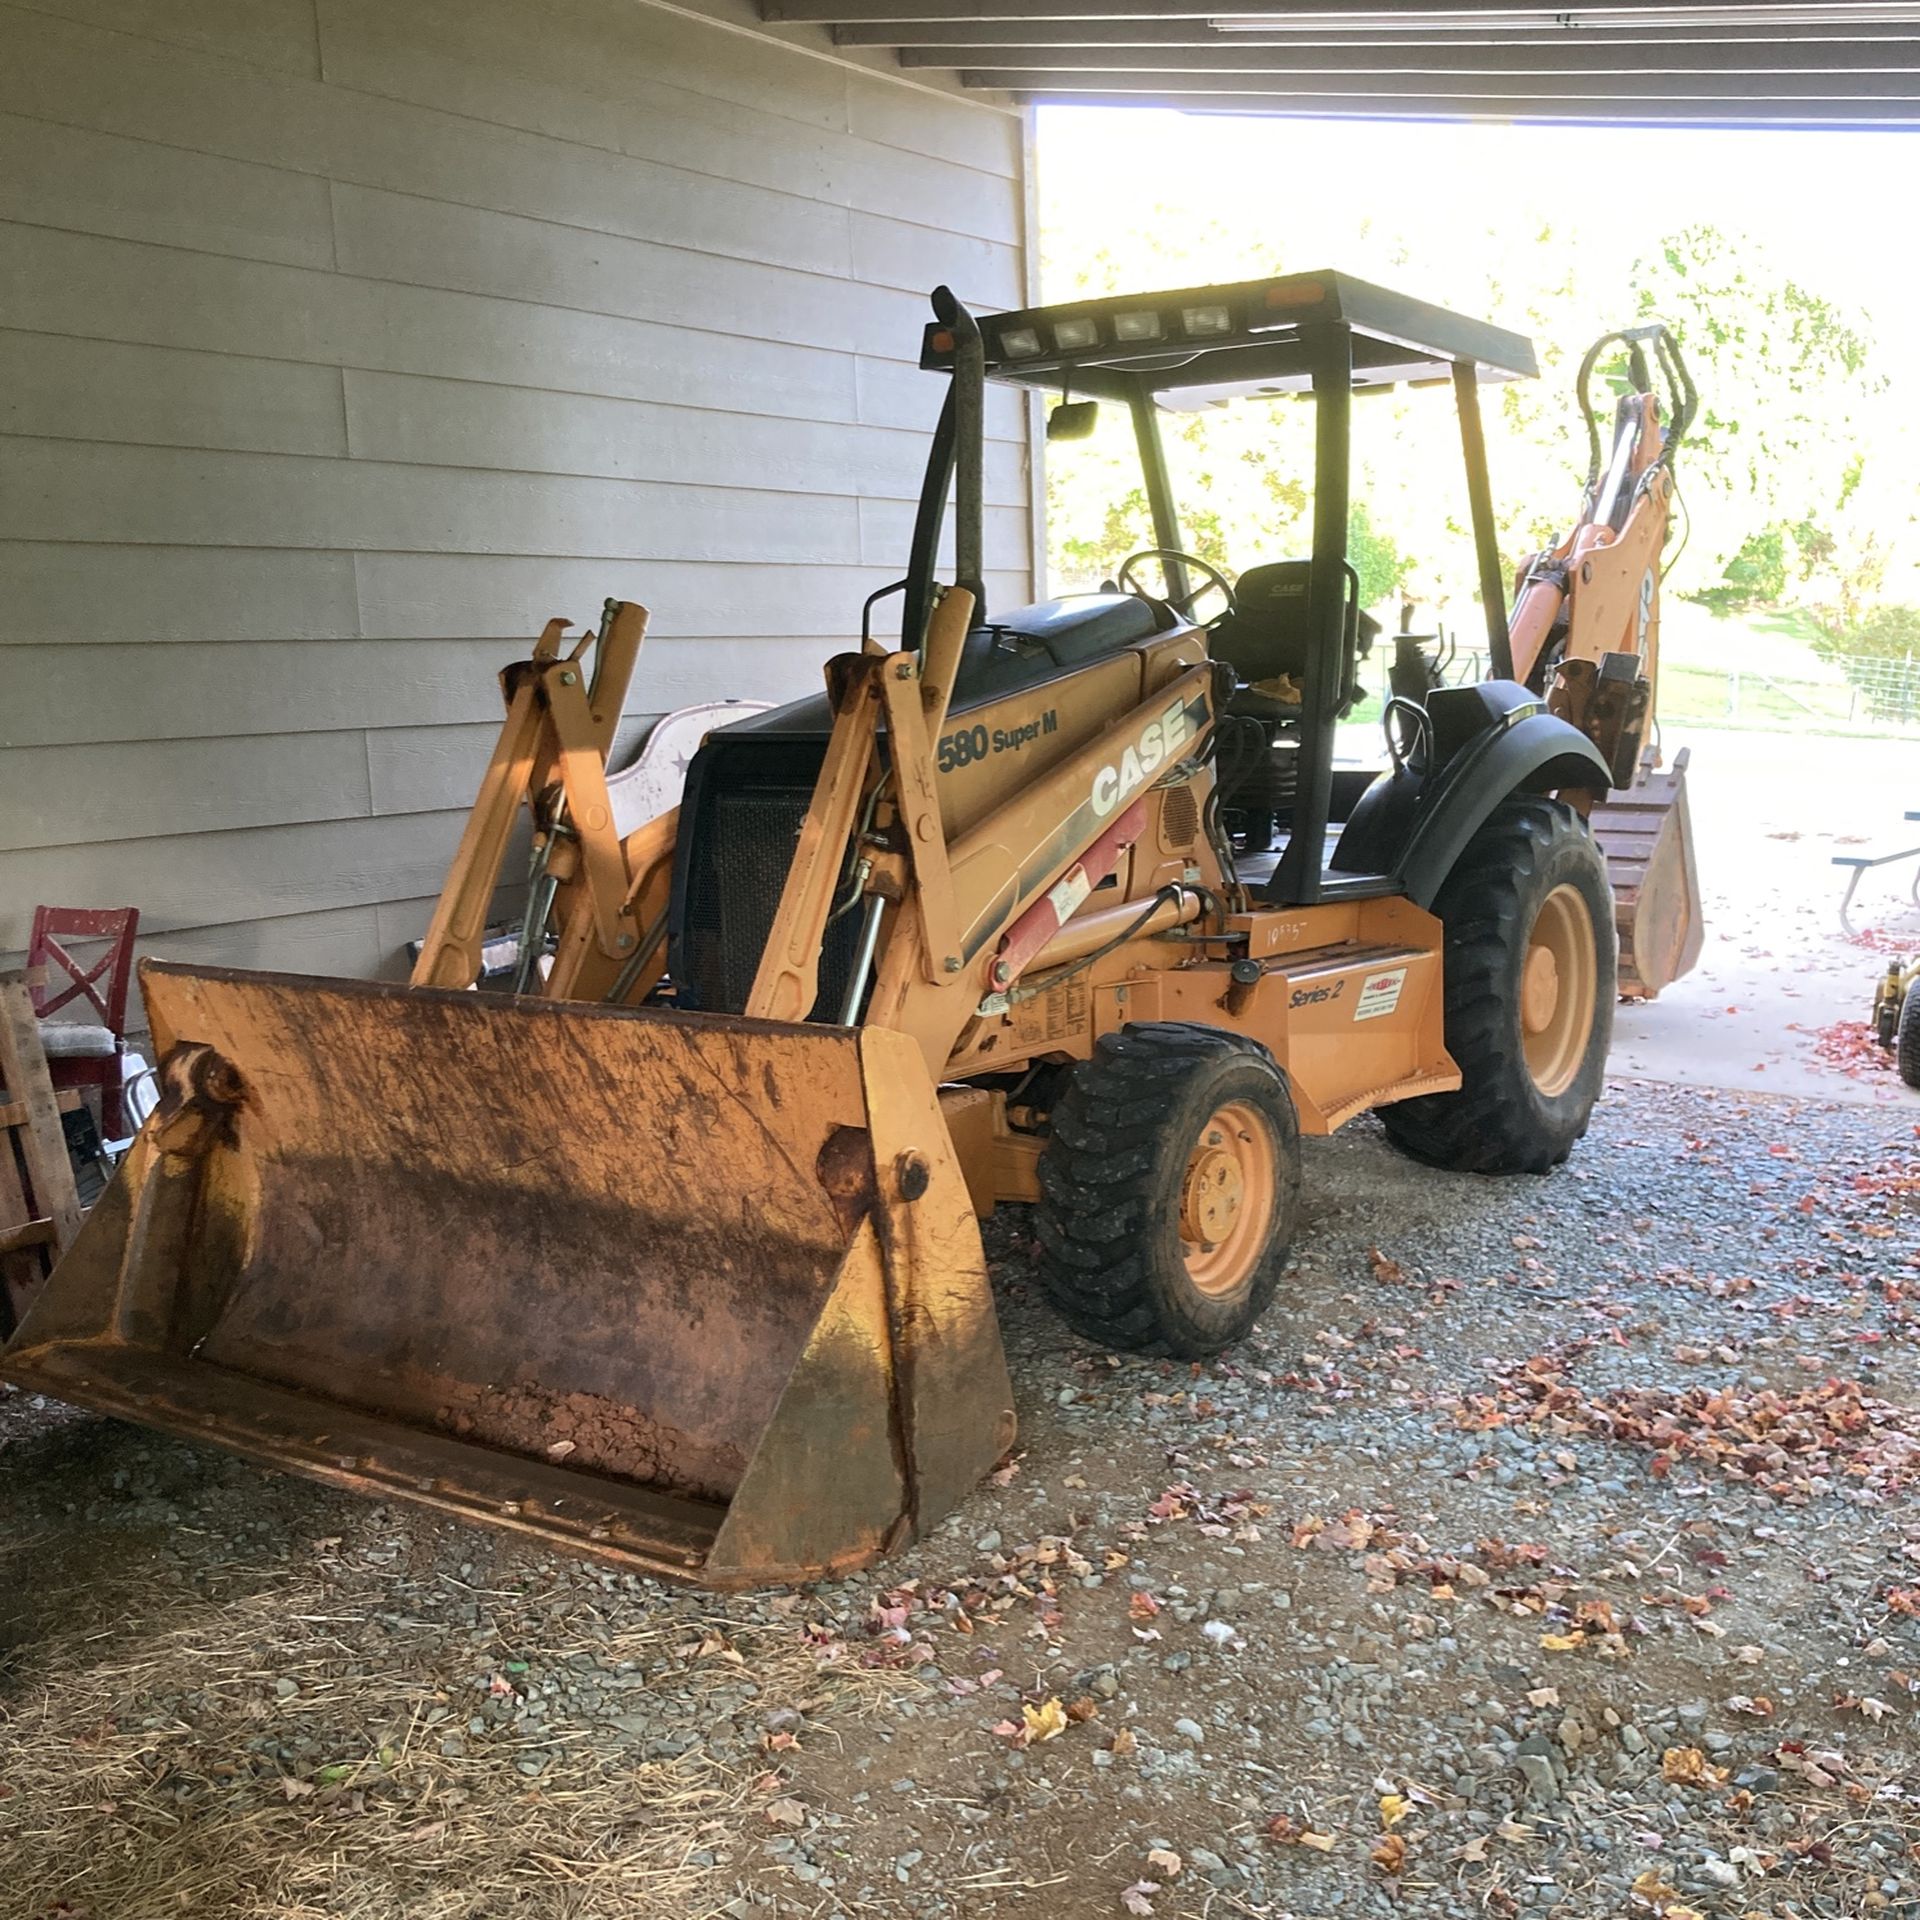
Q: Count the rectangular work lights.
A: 4